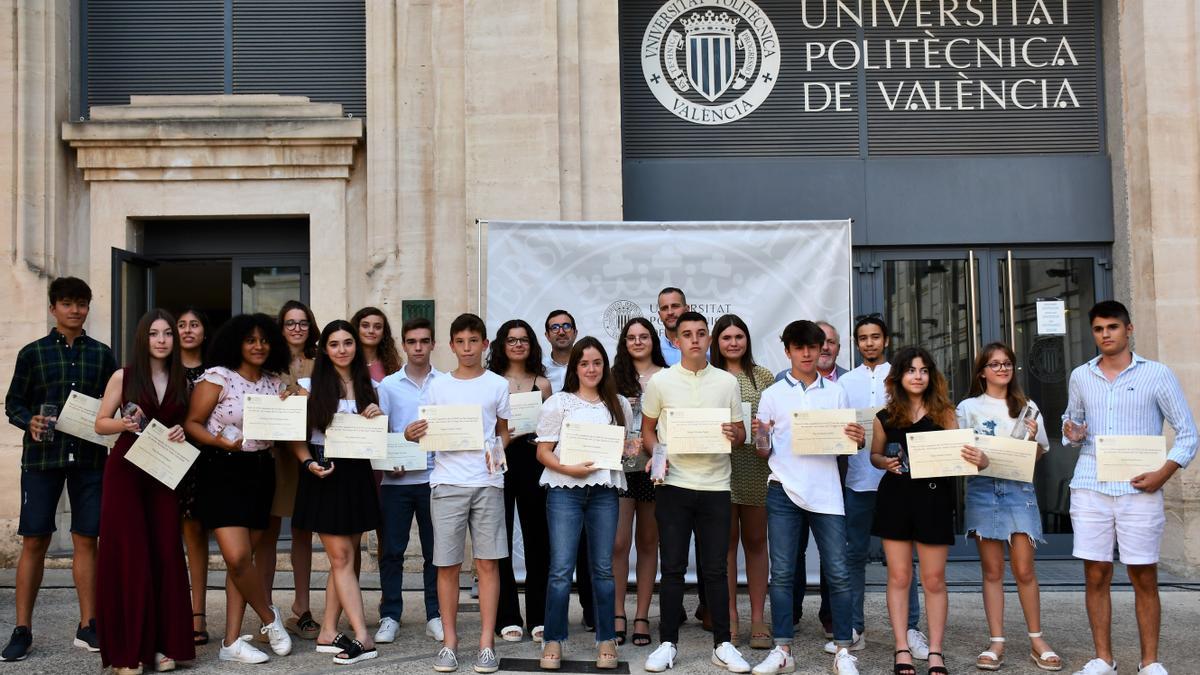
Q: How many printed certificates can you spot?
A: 15